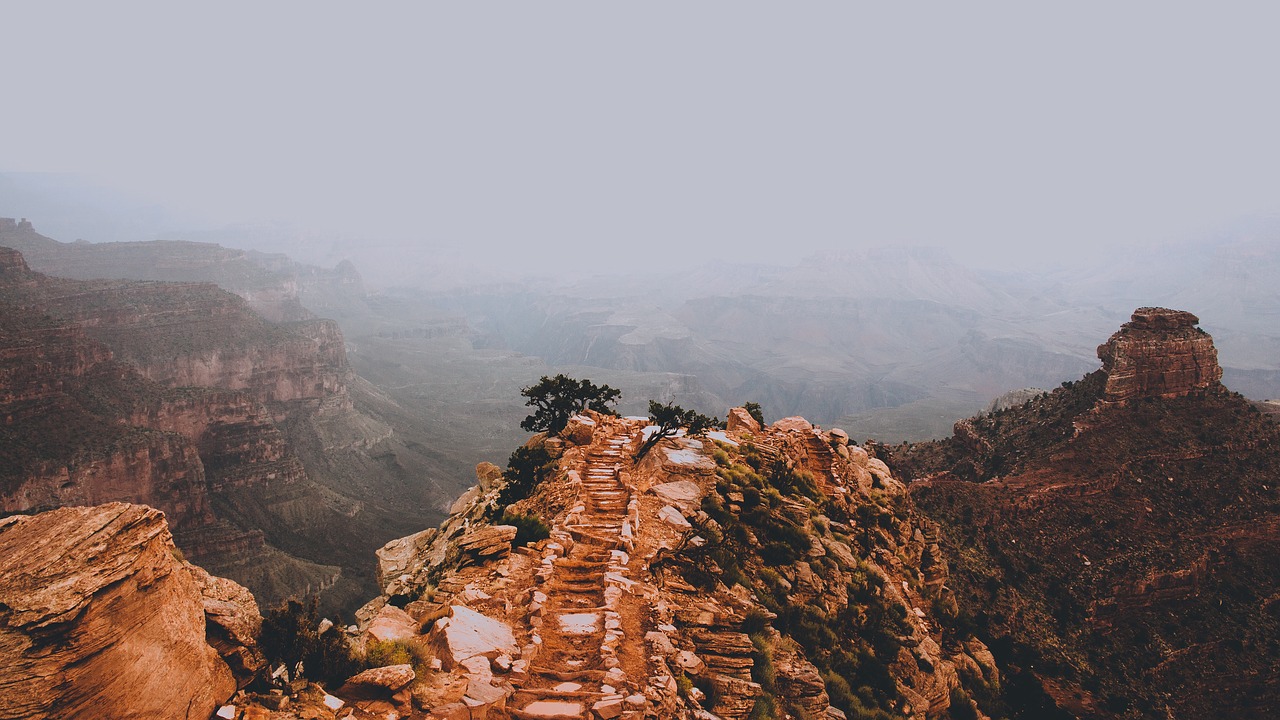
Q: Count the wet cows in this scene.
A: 0